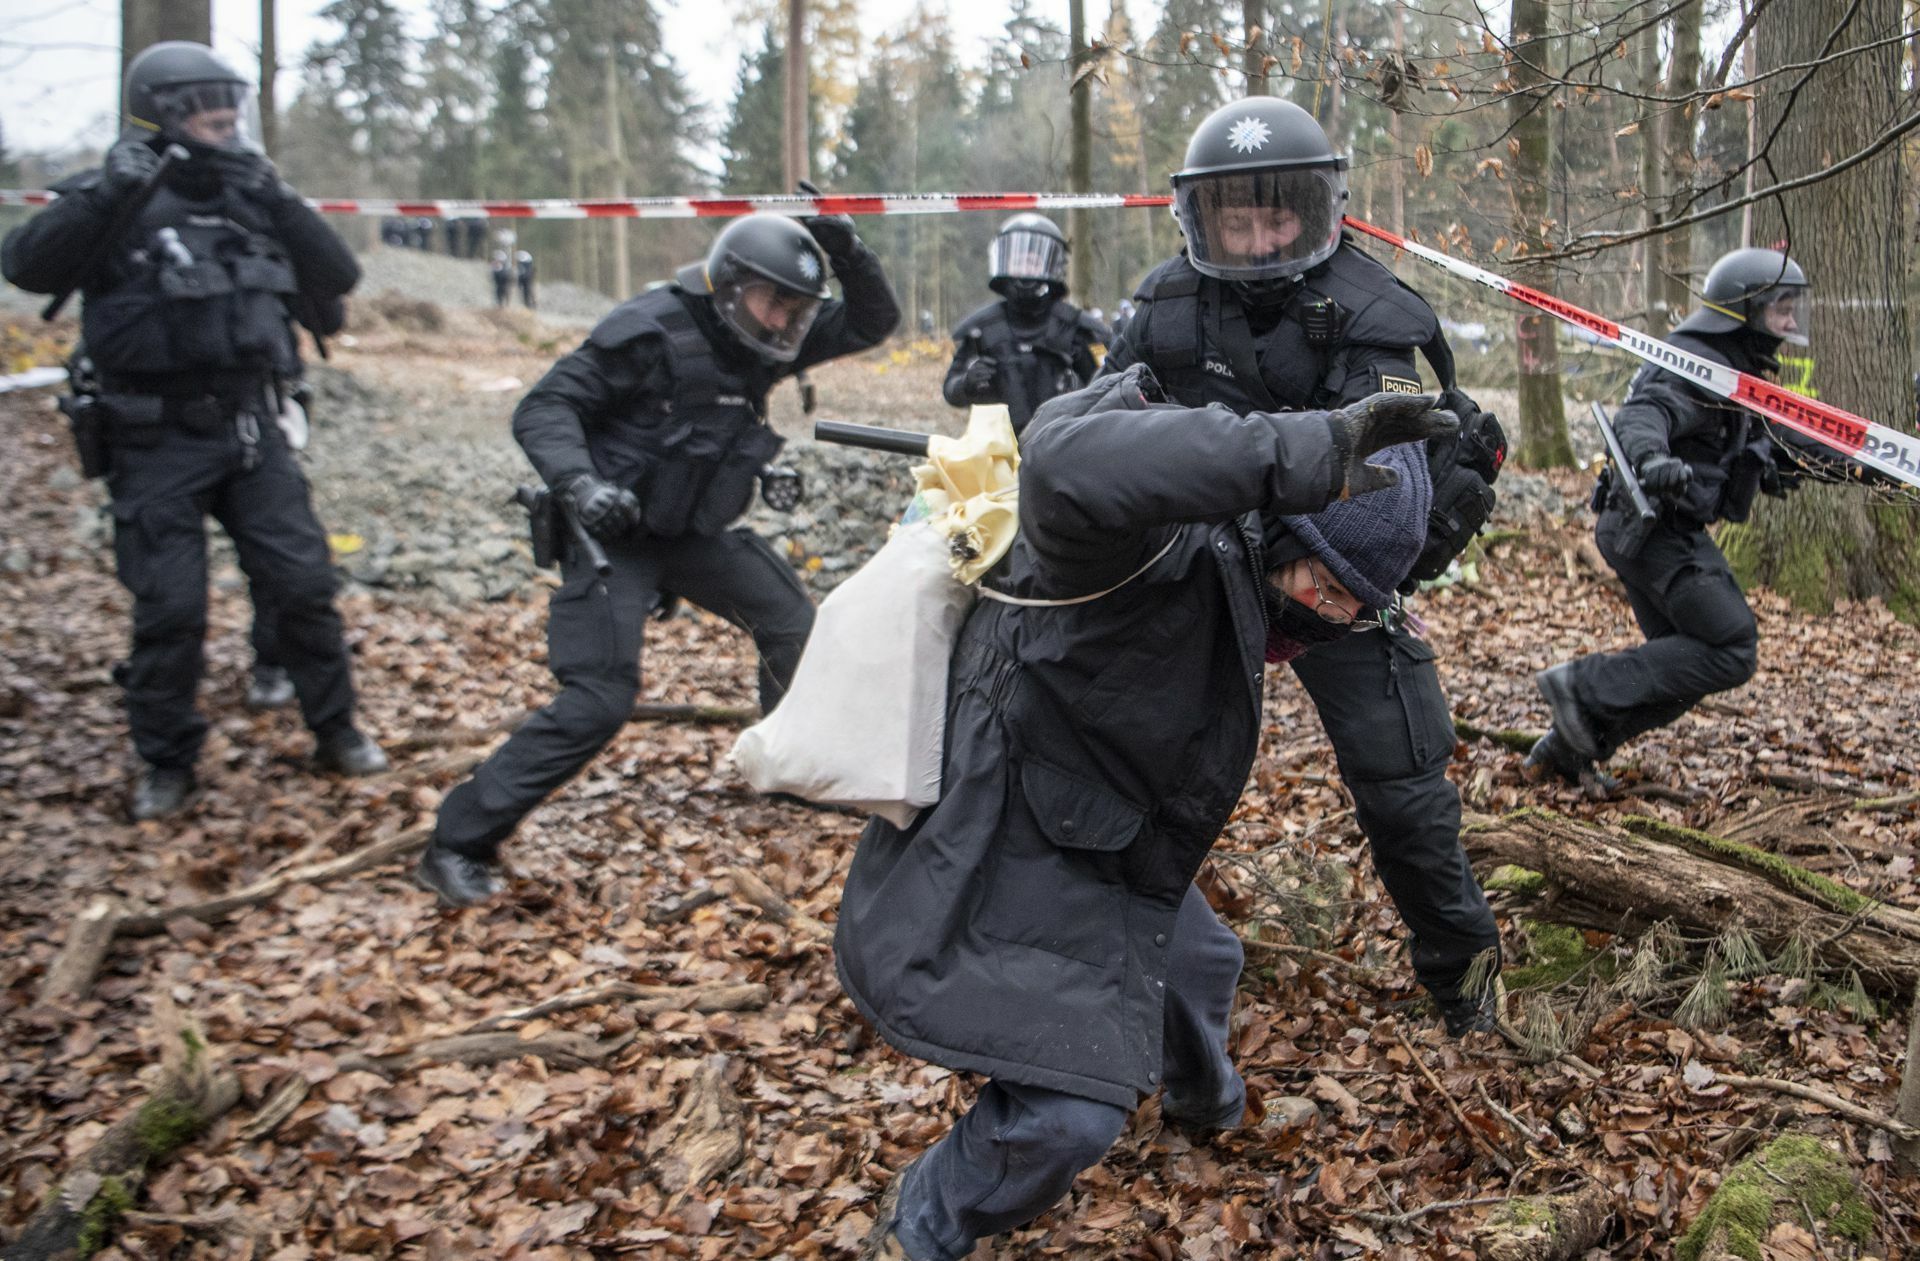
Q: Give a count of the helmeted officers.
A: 5